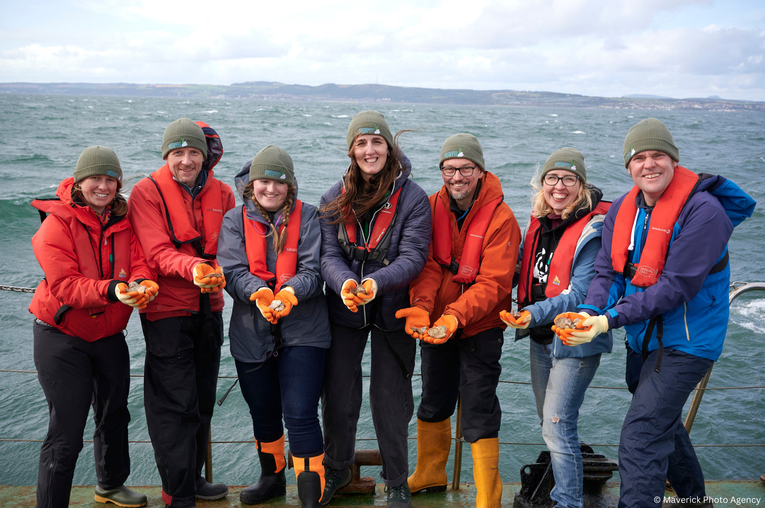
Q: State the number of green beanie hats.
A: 7